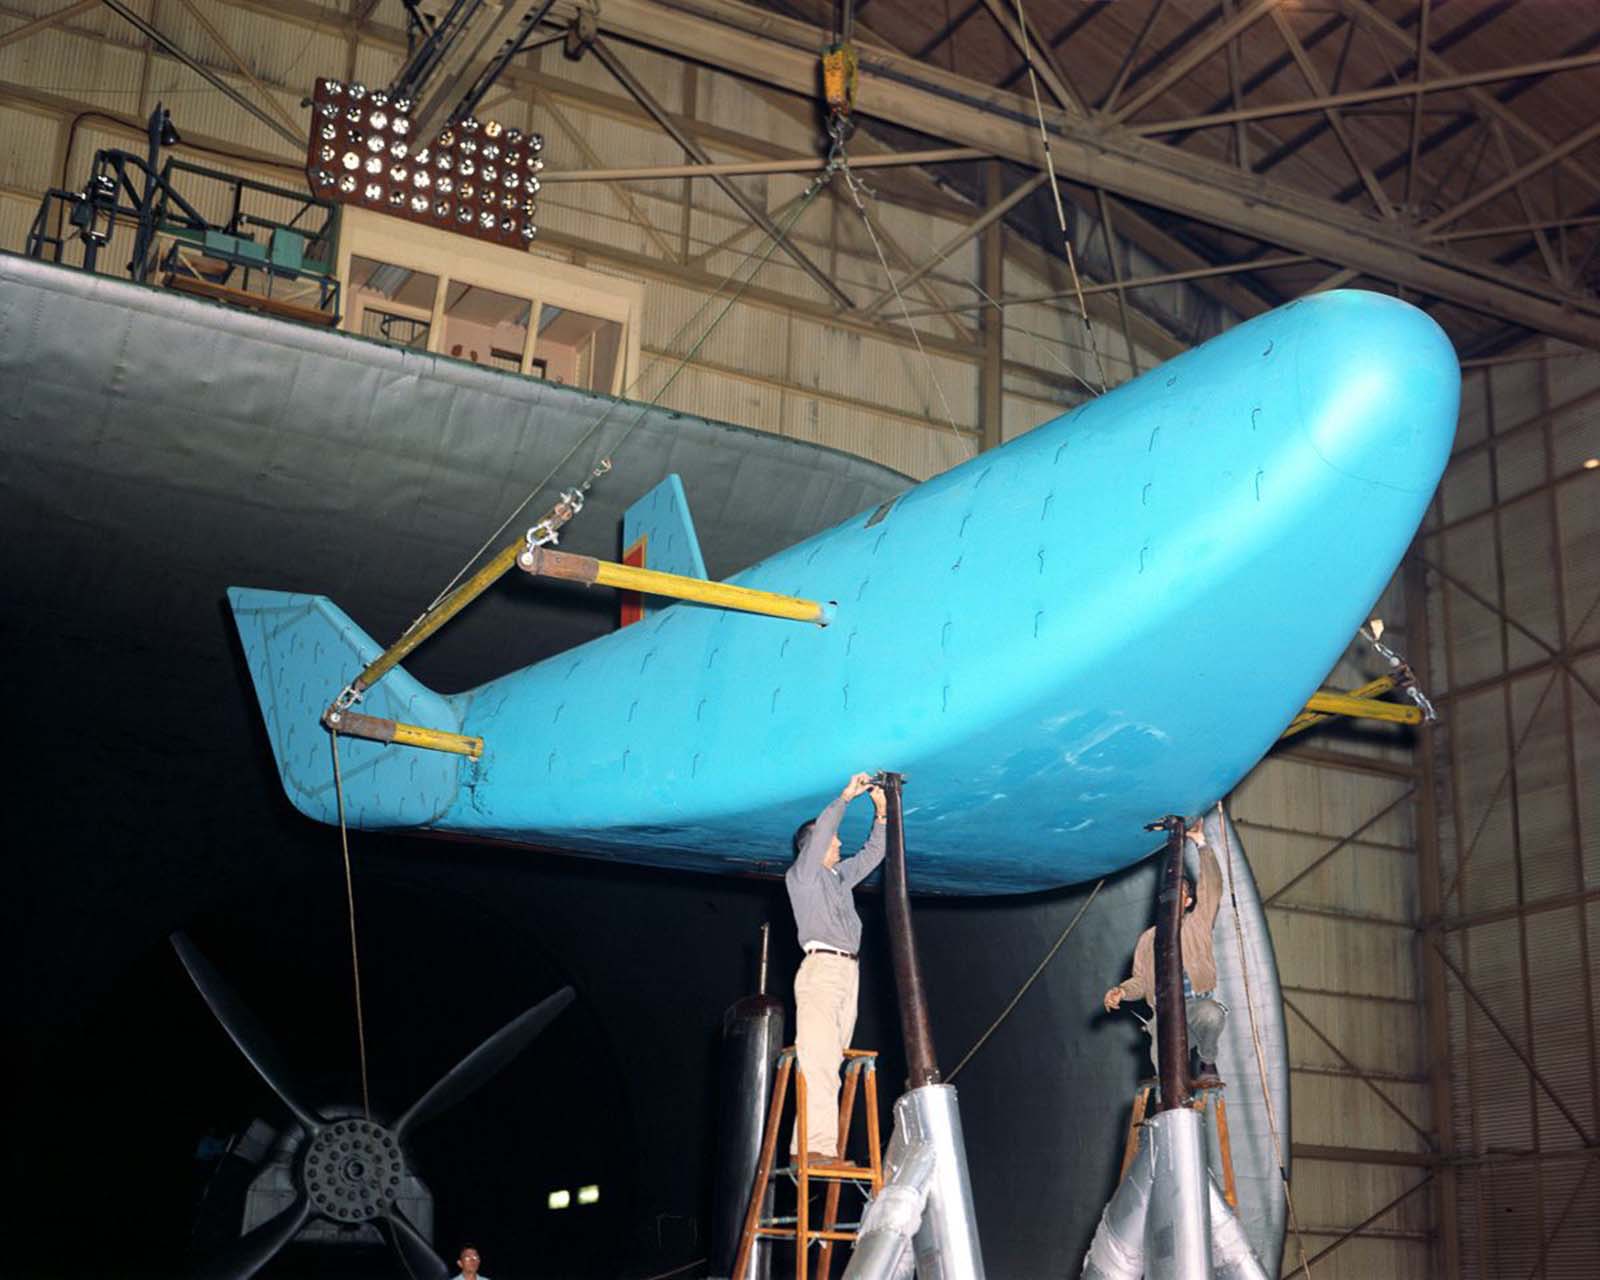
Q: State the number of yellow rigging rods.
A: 5